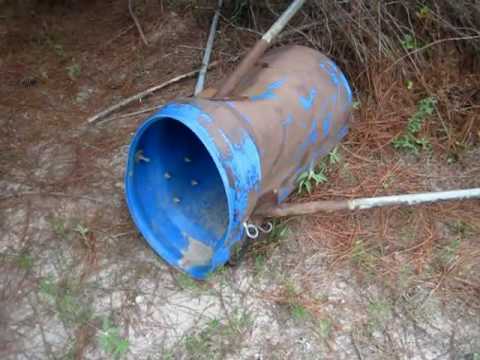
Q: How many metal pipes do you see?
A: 3